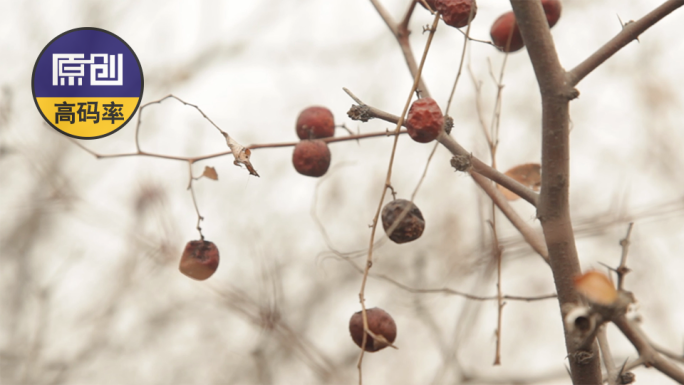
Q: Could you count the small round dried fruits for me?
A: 10